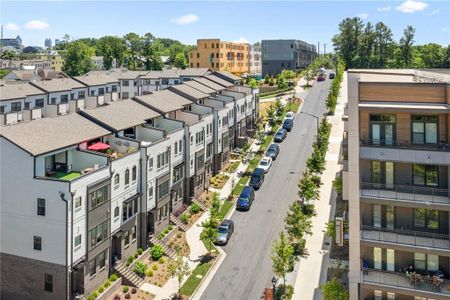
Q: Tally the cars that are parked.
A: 8